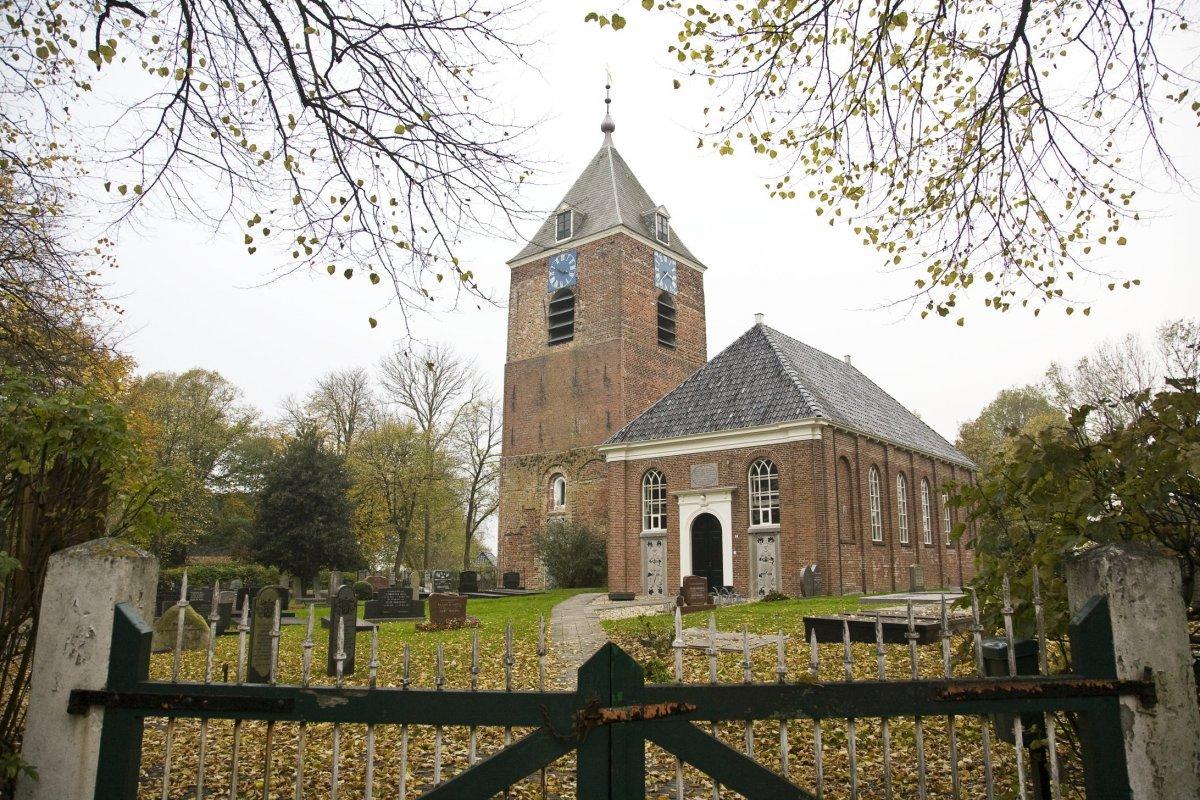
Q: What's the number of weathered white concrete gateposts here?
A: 2